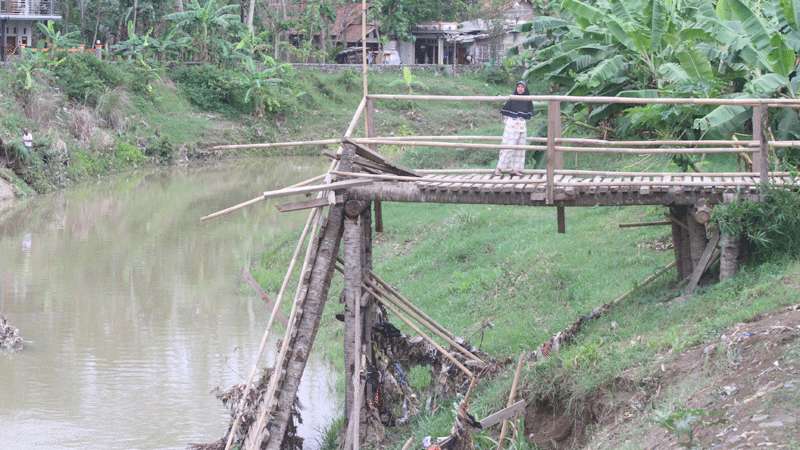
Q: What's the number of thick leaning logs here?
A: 1